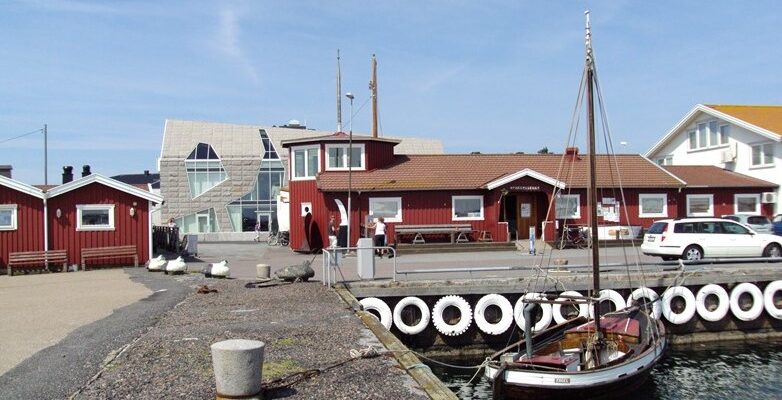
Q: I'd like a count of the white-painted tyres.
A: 12